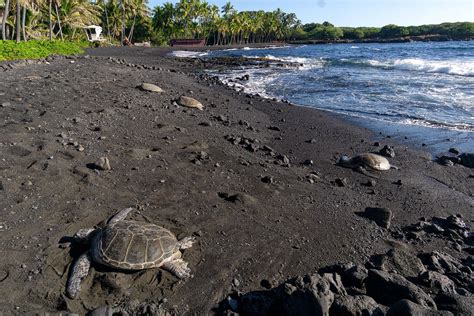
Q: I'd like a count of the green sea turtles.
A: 4